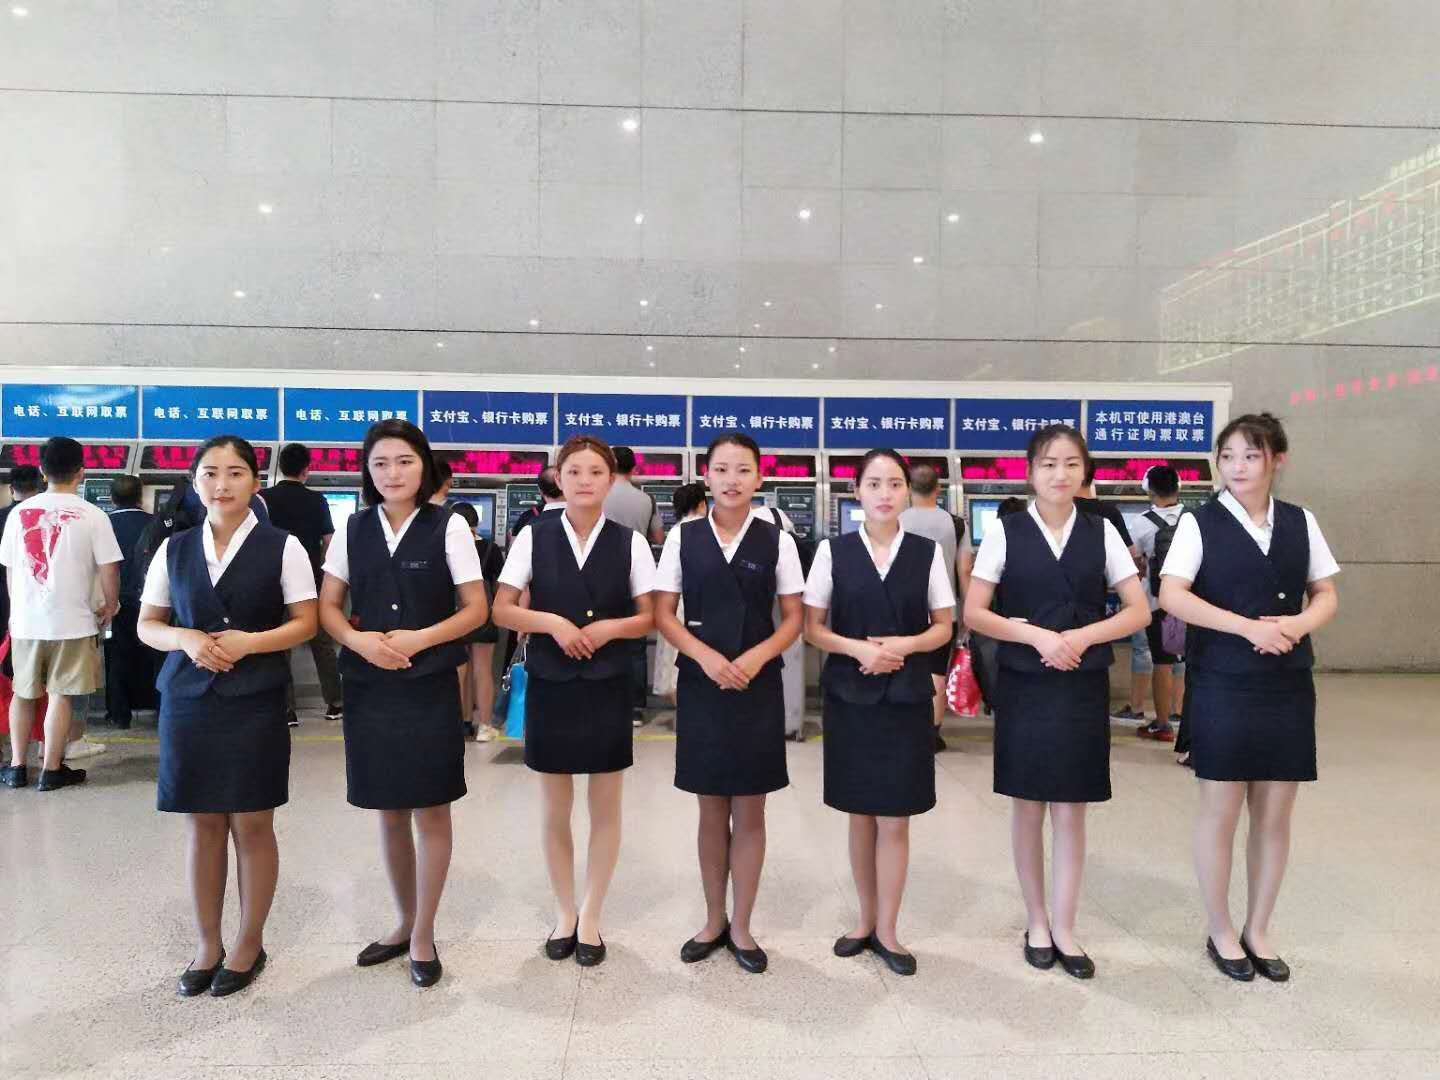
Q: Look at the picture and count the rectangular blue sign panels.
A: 9